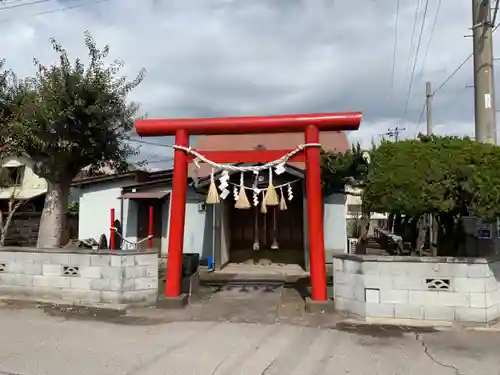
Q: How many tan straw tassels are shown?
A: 5